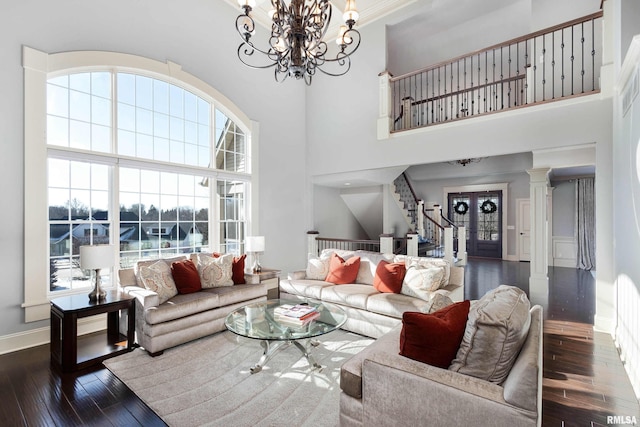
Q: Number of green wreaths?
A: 2